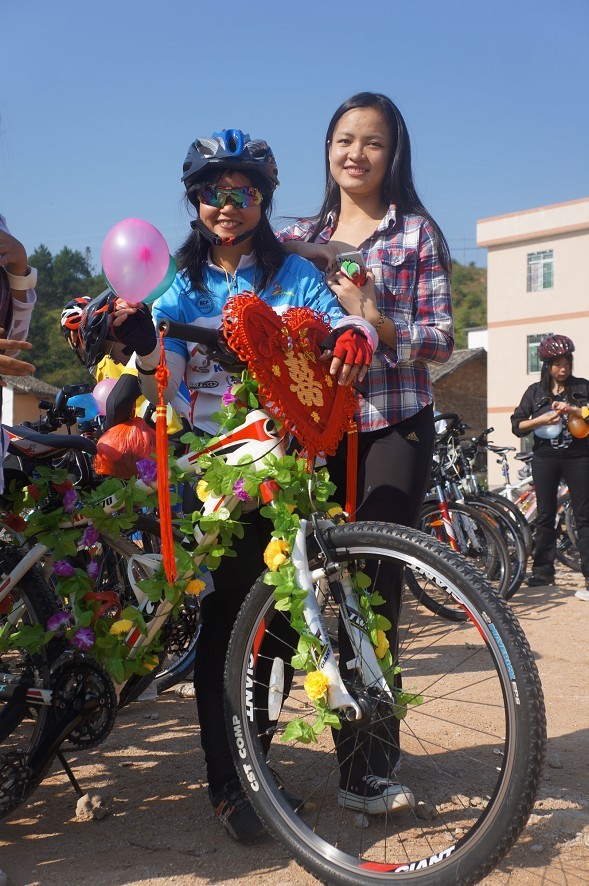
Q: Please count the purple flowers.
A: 9